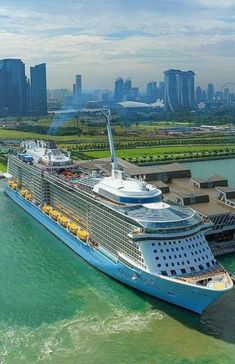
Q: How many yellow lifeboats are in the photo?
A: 9